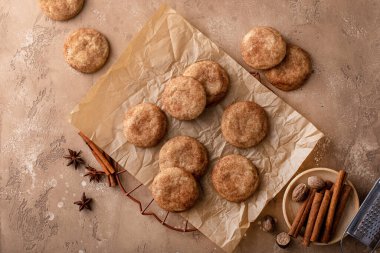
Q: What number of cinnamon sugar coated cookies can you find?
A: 11